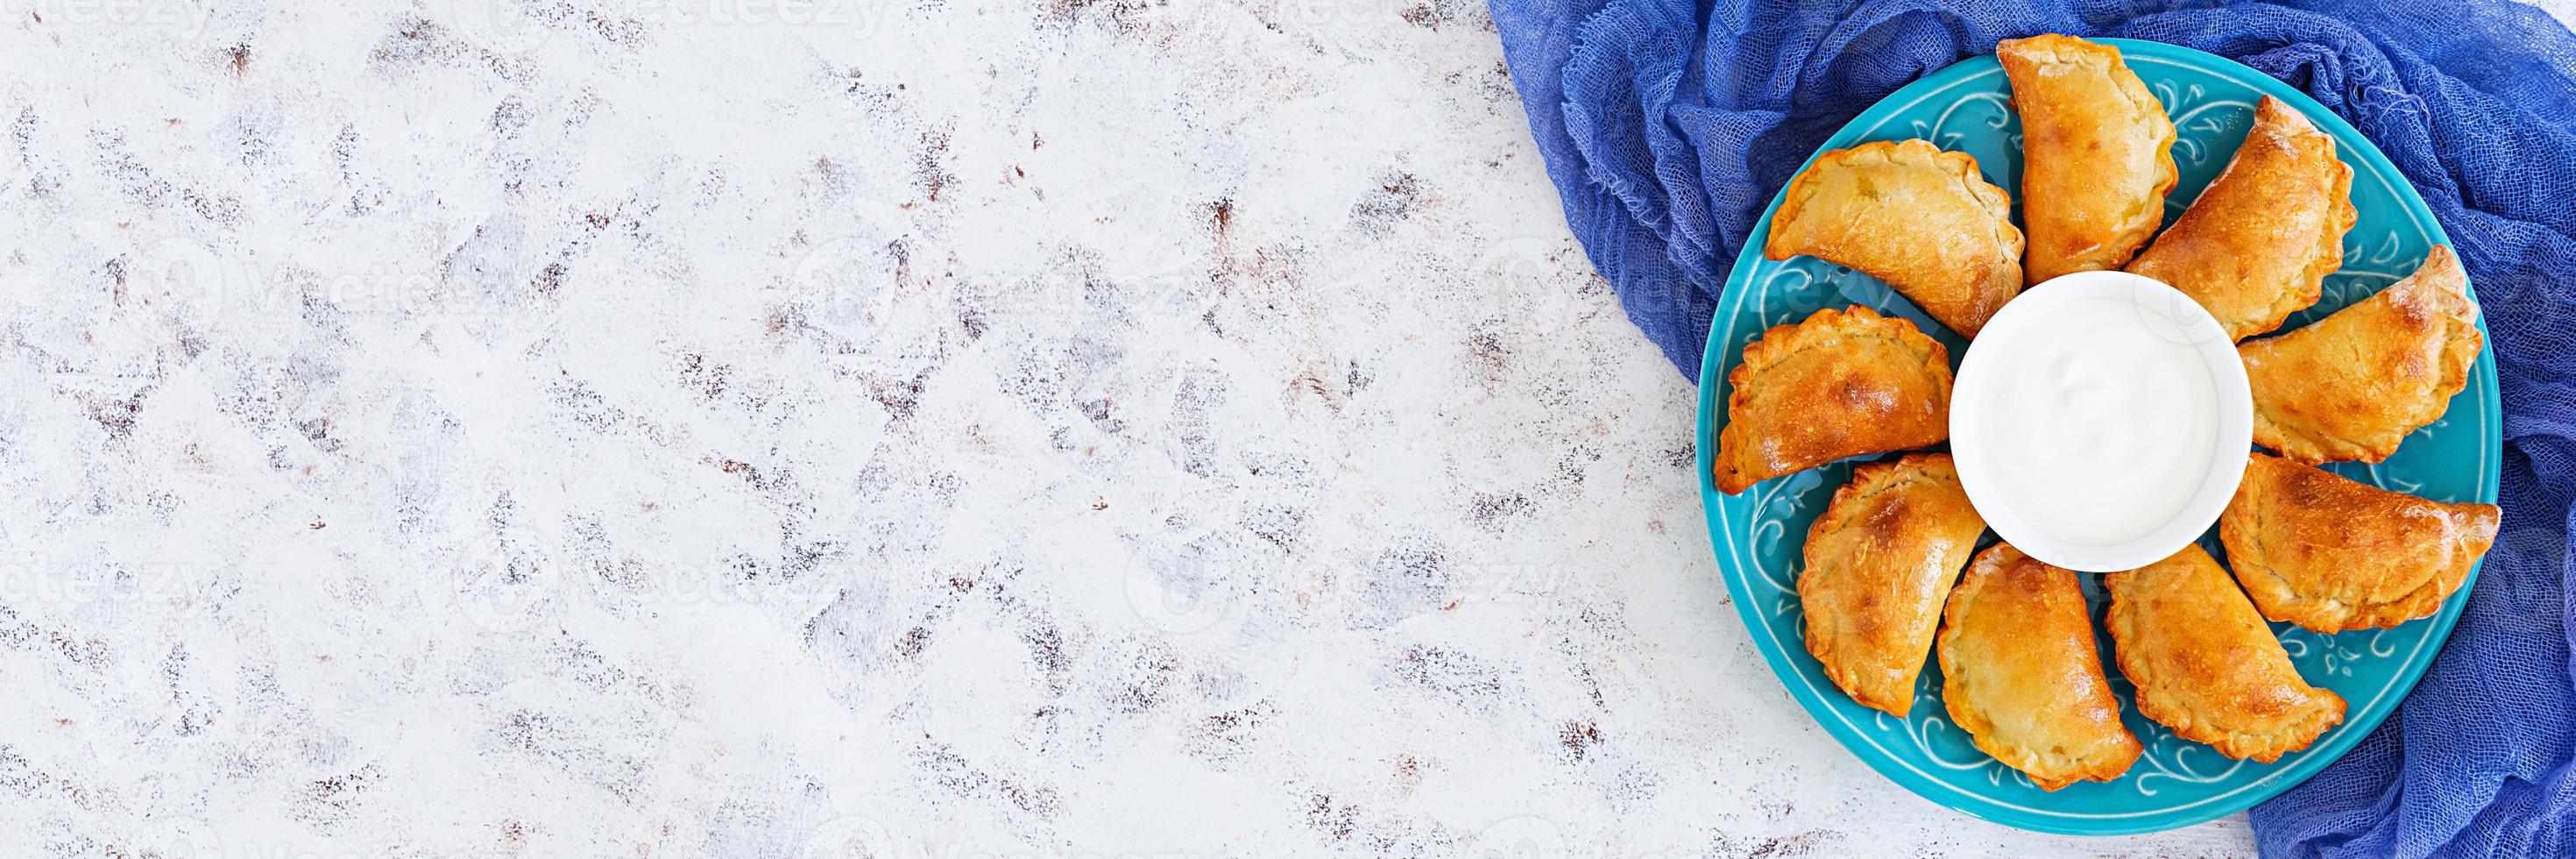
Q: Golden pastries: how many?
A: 9